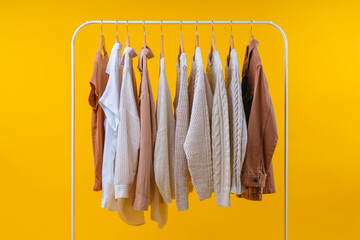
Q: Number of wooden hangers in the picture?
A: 10